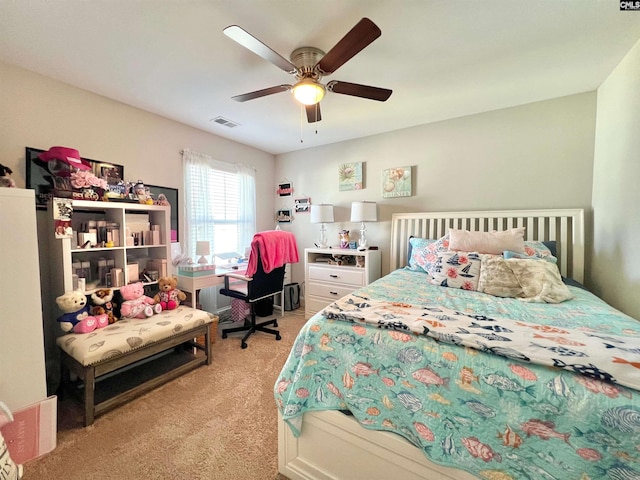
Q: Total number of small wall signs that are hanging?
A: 3